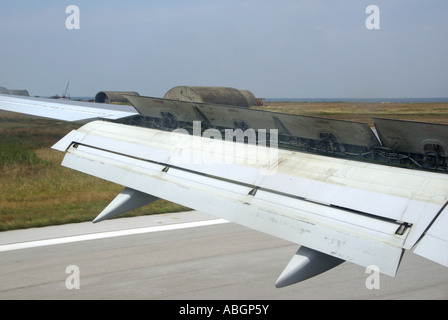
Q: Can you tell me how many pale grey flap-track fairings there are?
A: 2